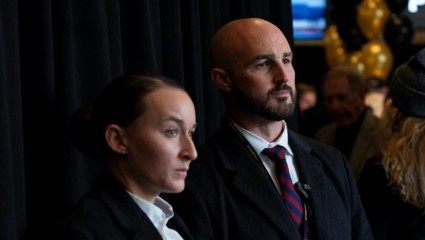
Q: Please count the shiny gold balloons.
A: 4